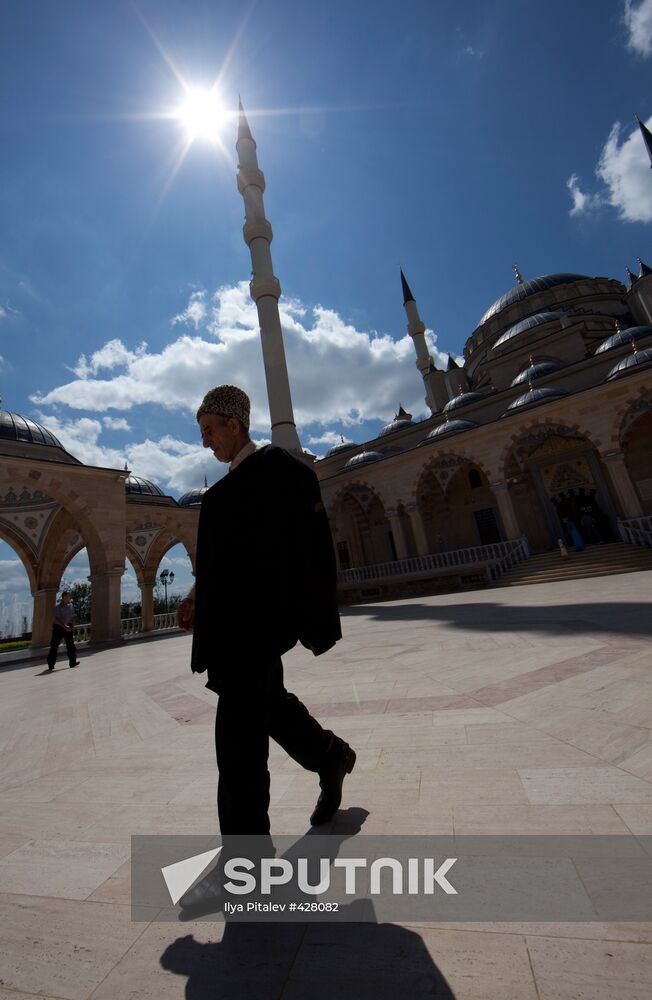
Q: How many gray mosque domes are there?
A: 14